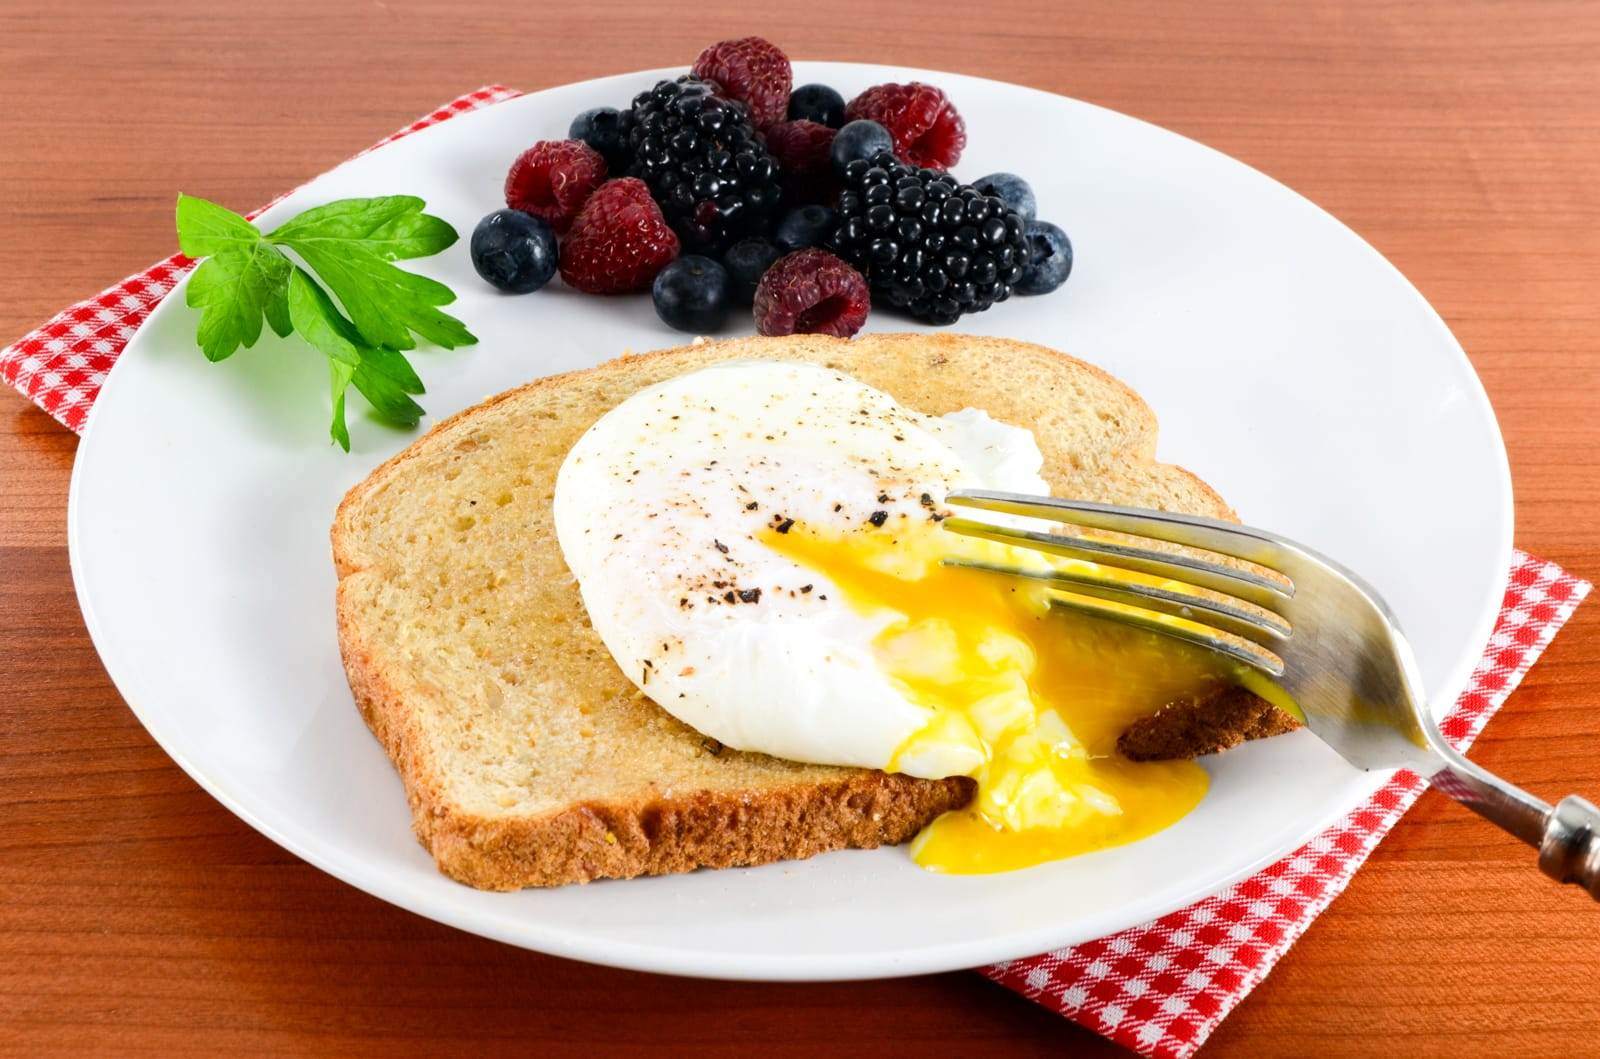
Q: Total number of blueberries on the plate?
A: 9